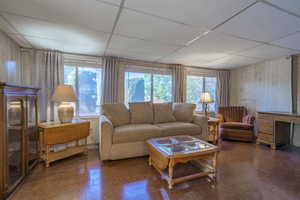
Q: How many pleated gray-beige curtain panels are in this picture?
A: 4